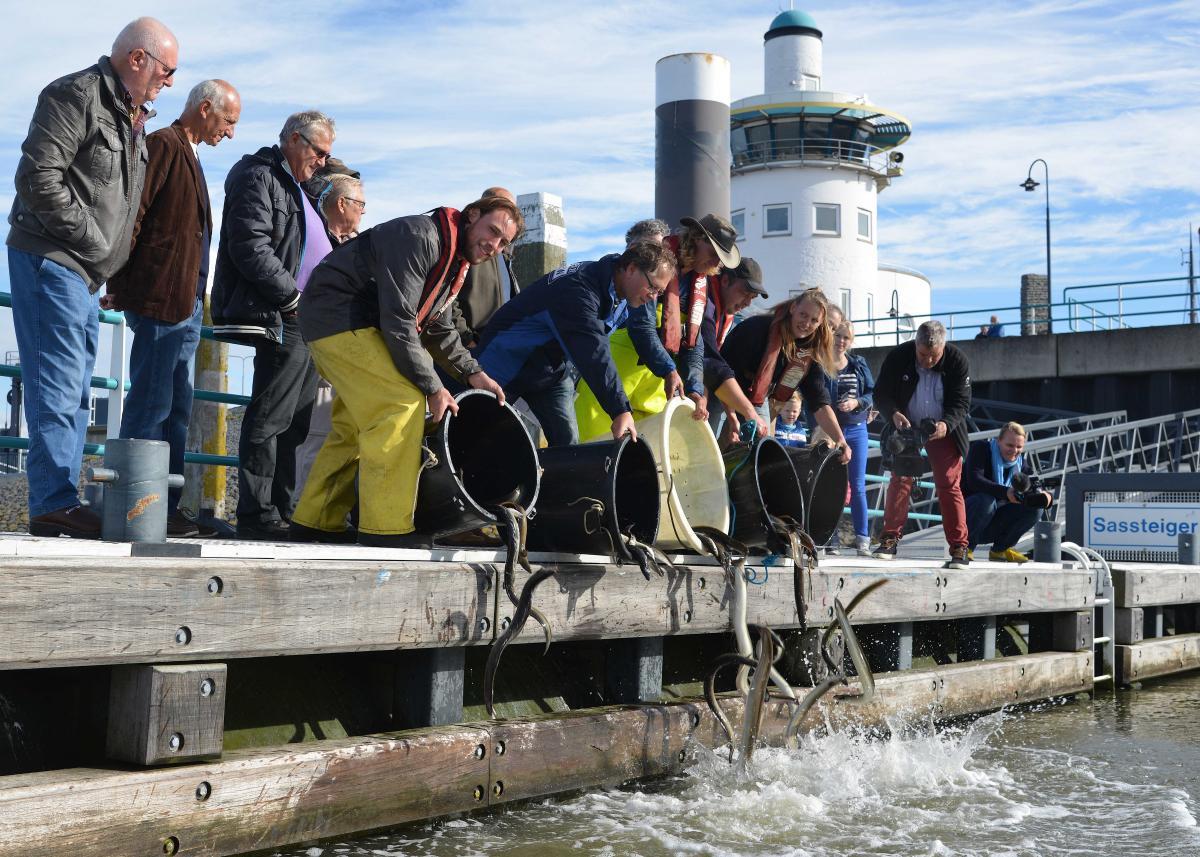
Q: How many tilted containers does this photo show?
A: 5